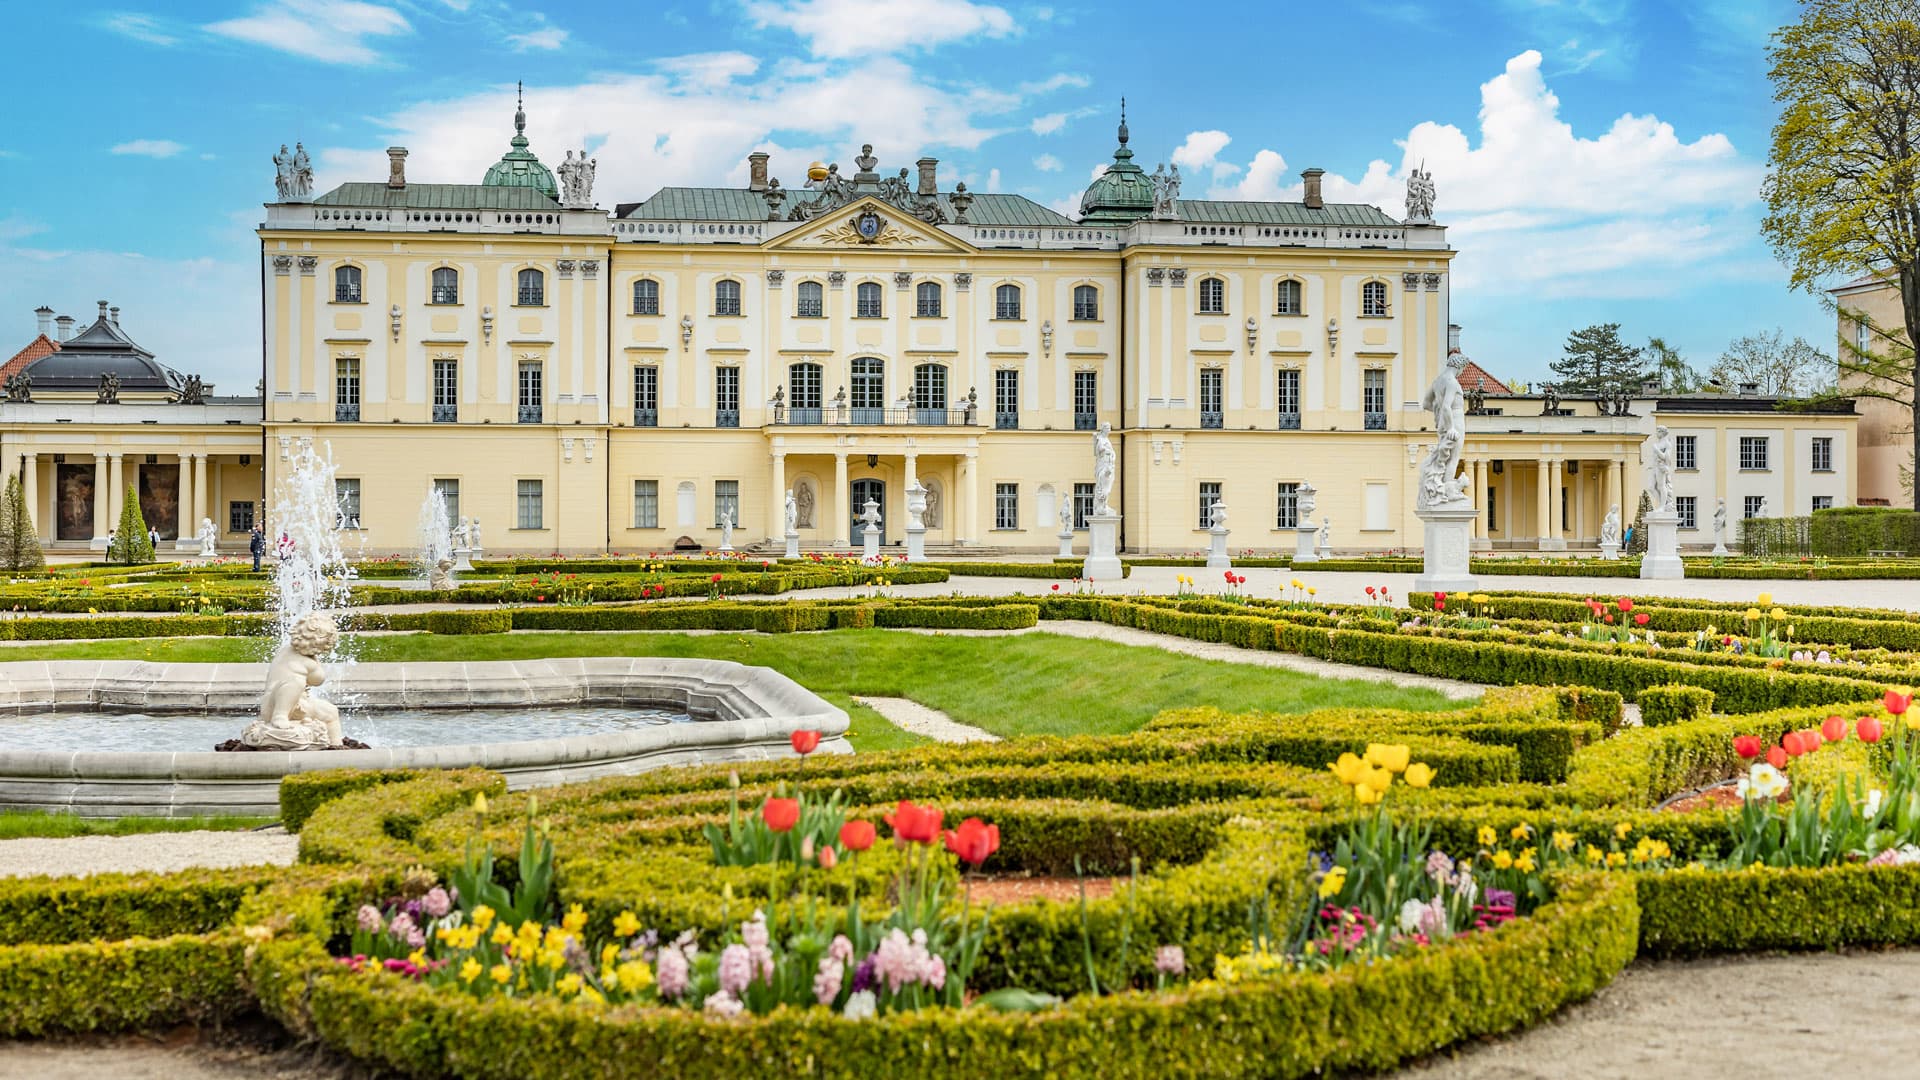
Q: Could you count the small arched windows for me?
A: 13